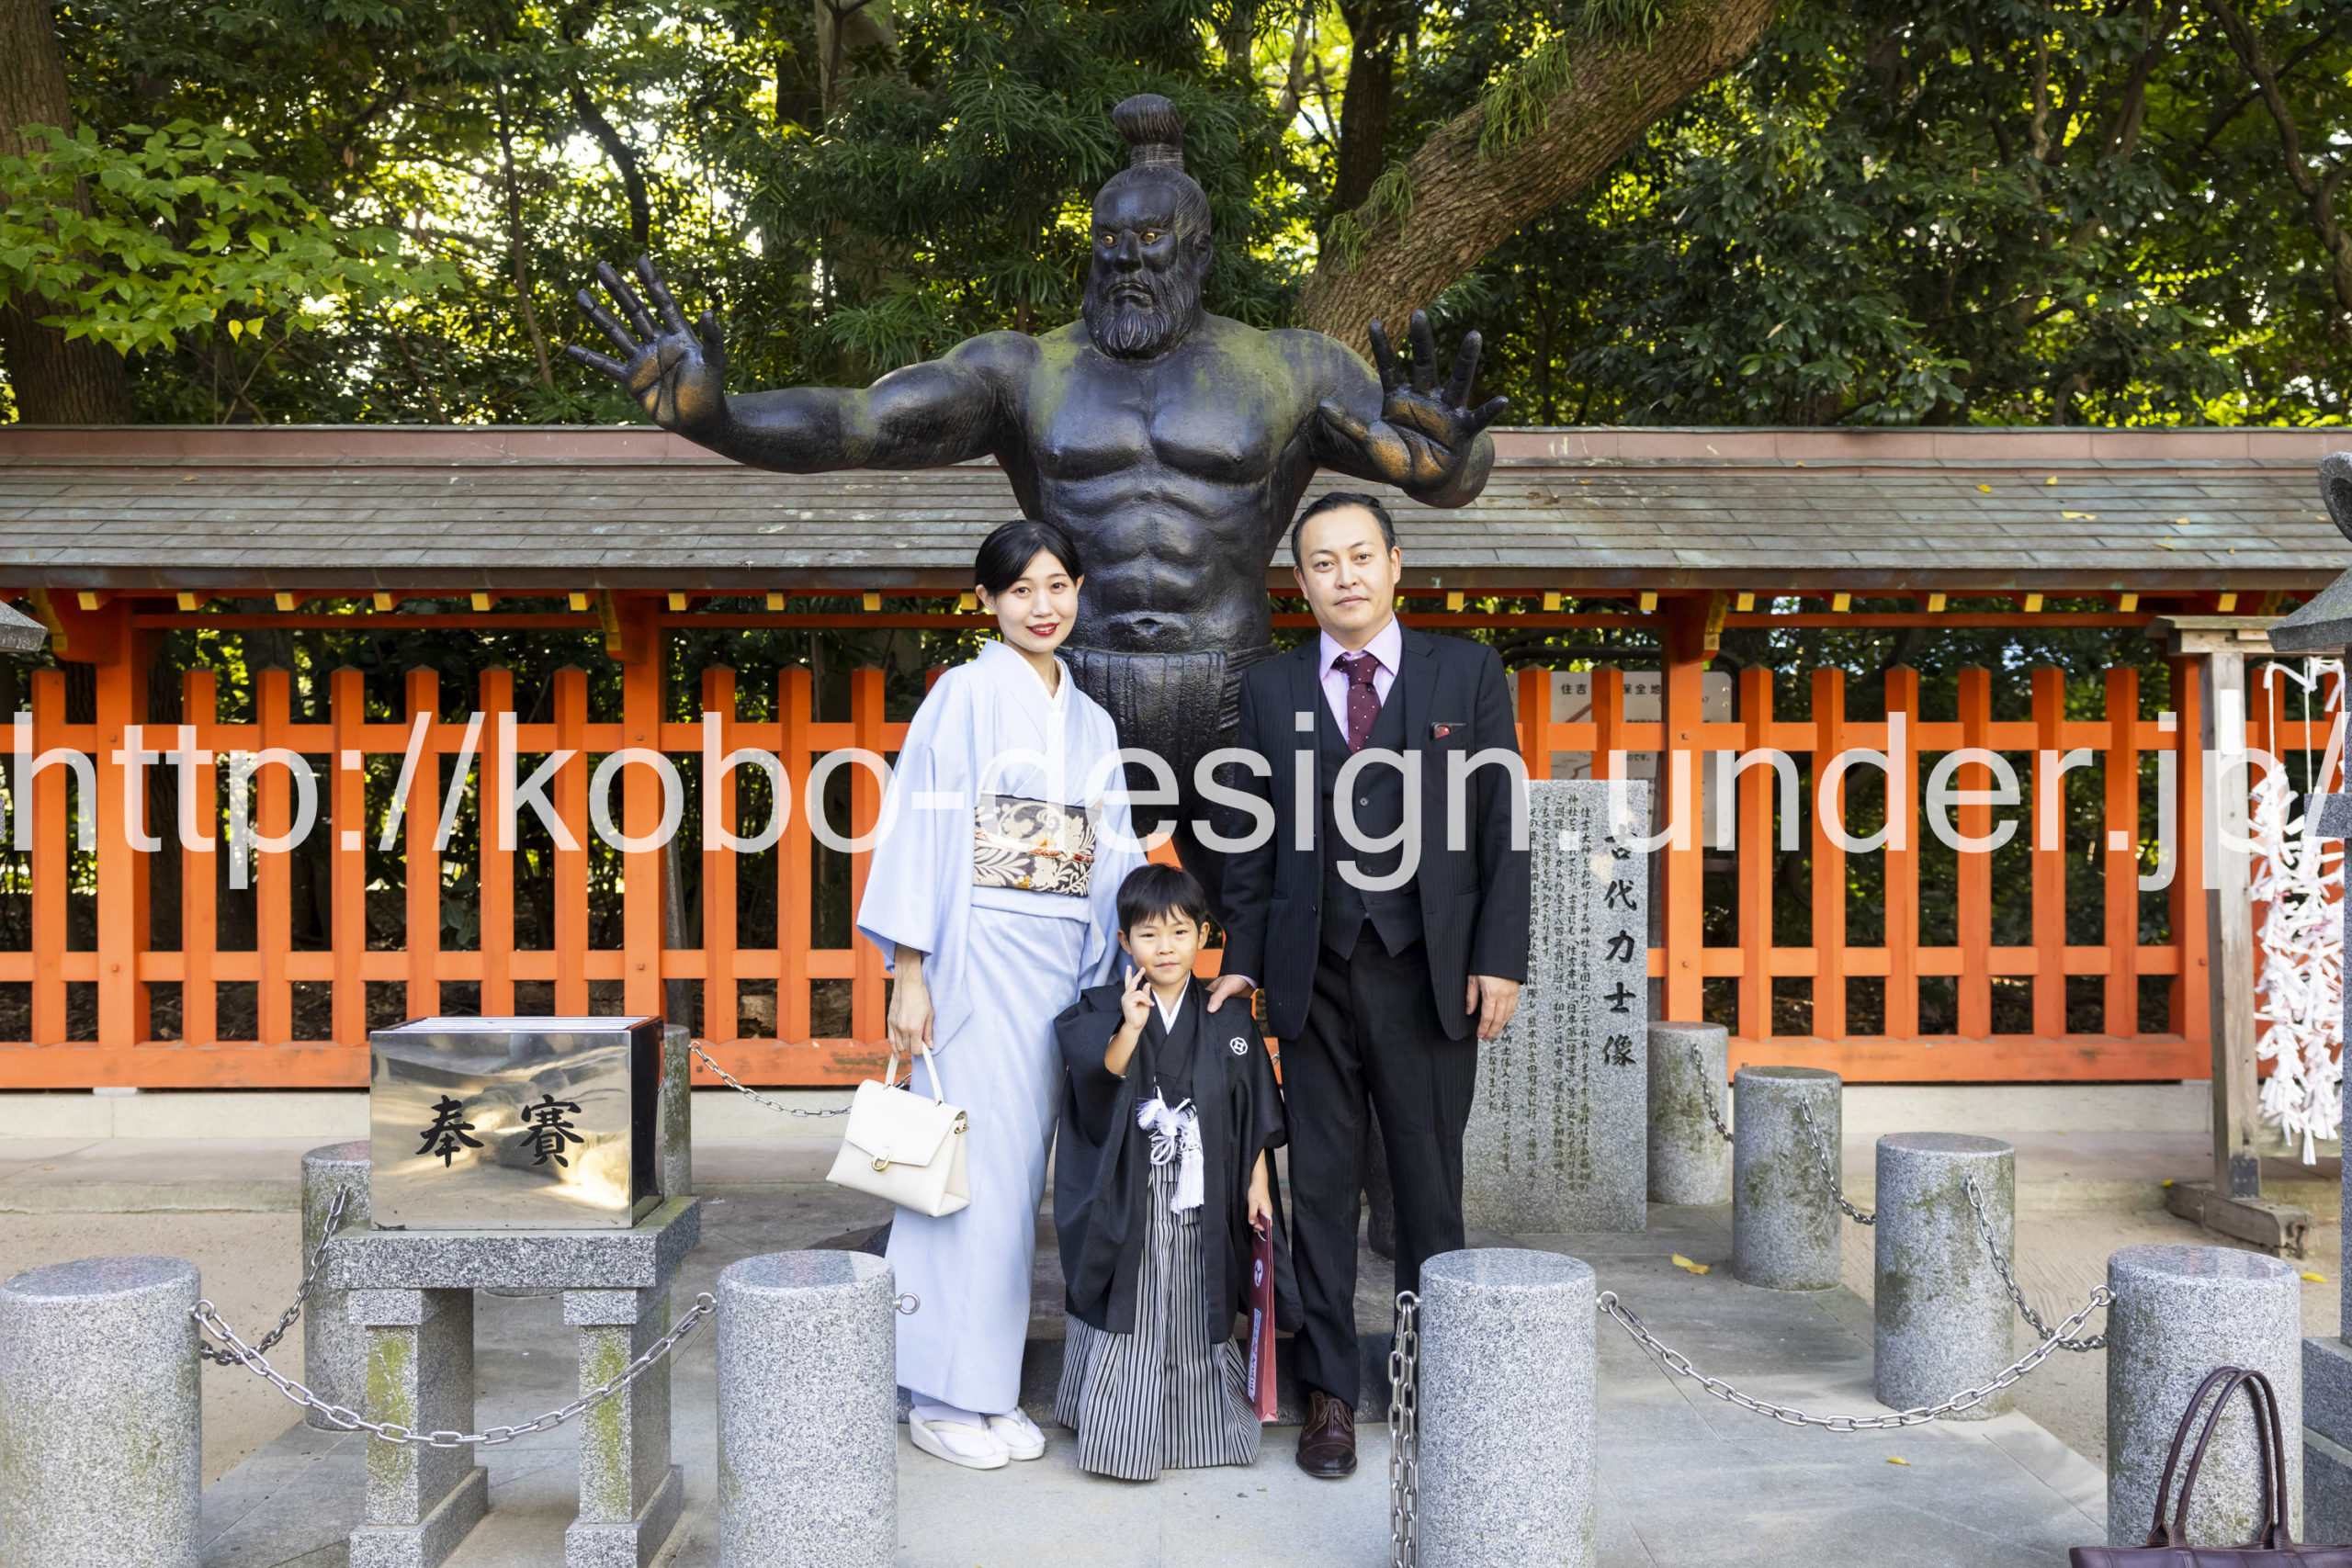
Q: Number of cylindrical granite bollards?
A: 9